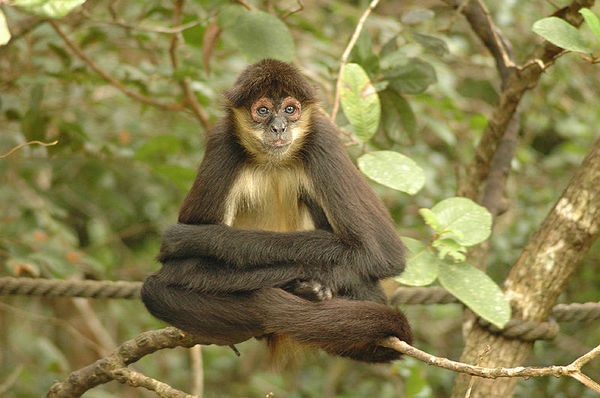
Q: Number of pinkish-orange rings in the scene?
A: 2